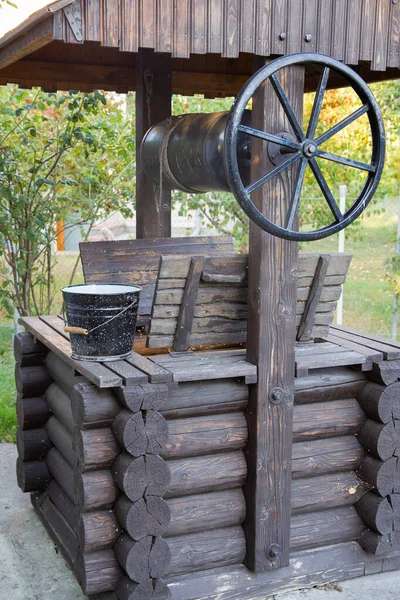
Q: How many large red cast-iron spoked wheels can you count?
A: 0